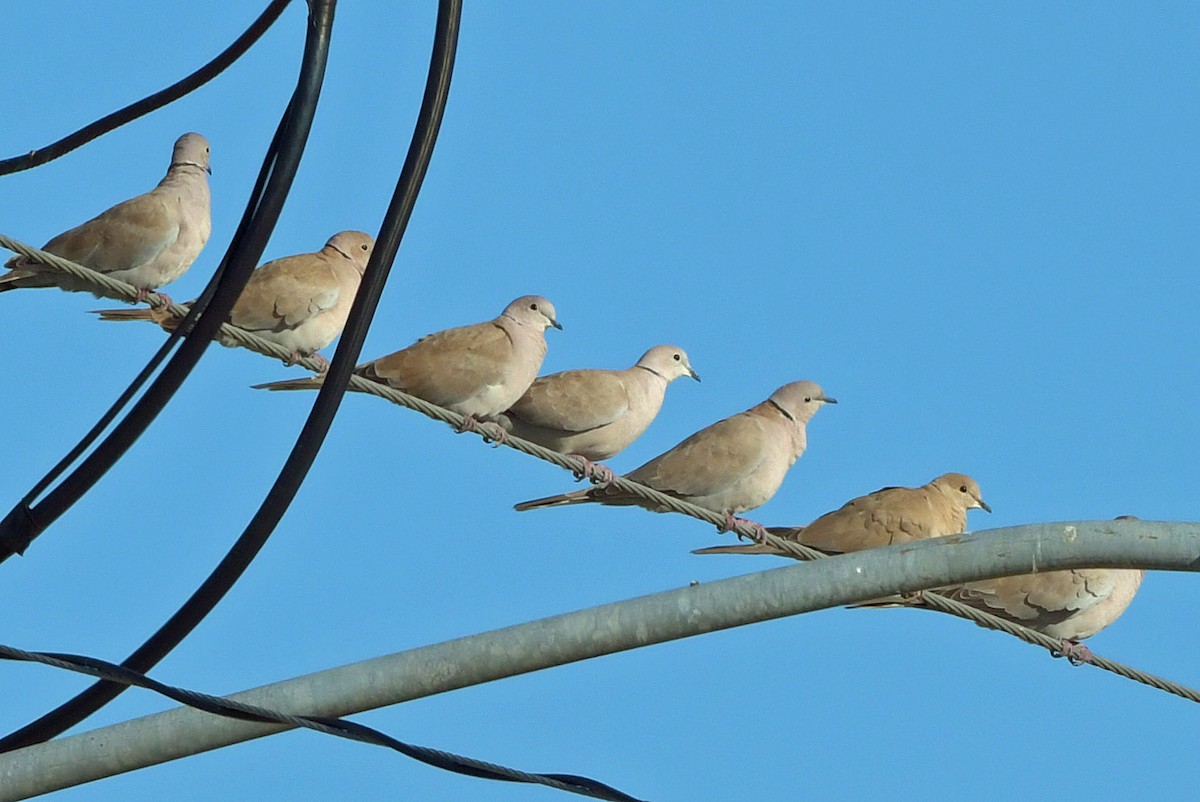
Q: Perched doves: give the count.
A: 7